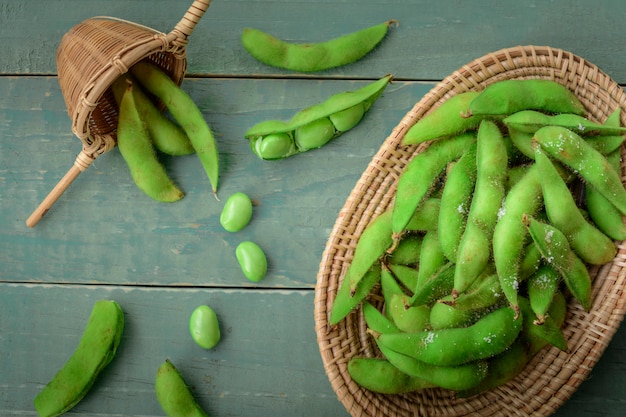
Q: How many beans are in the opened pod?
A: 3